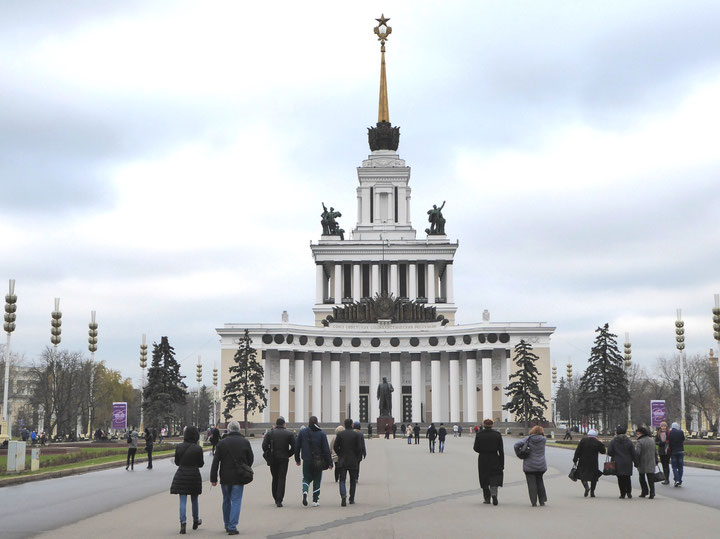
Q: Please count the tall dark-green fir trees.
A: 4